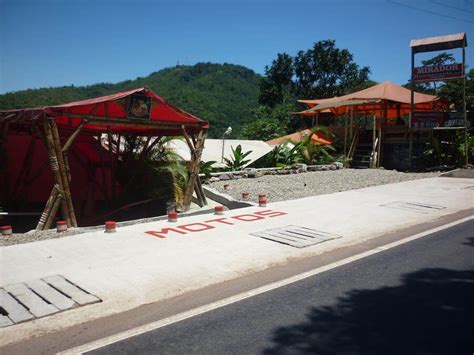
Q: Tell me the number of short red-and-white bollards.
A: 9